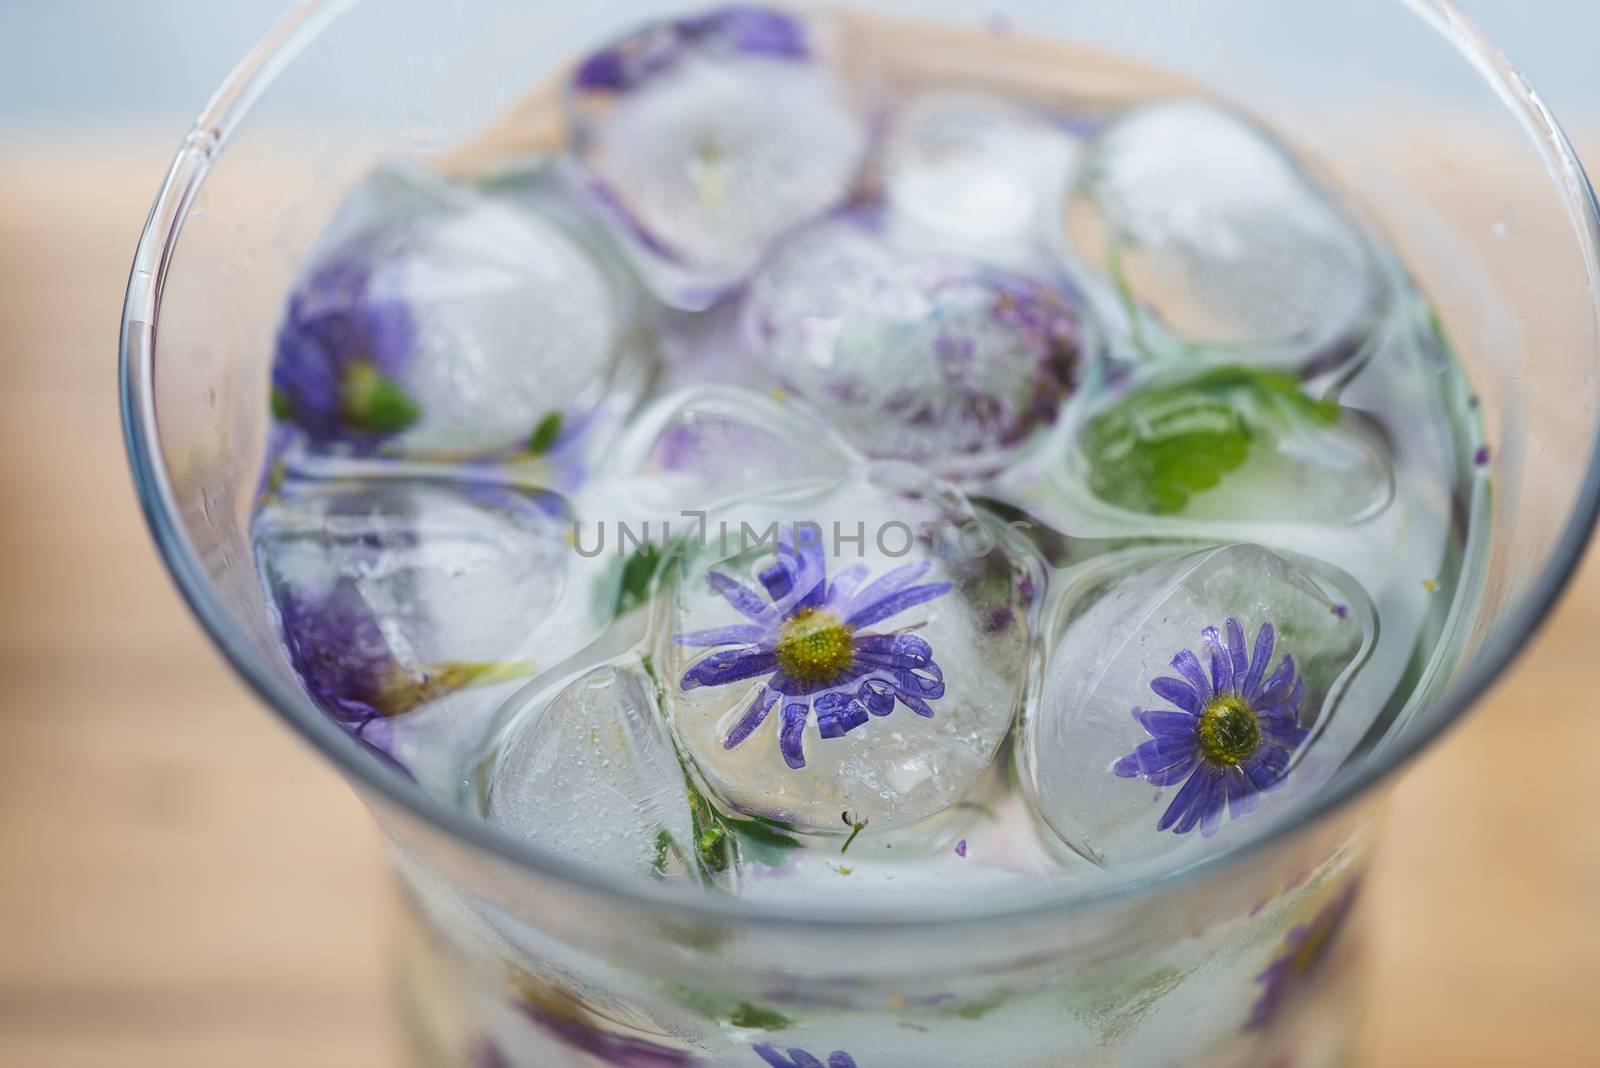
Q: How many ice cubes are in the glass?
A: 11